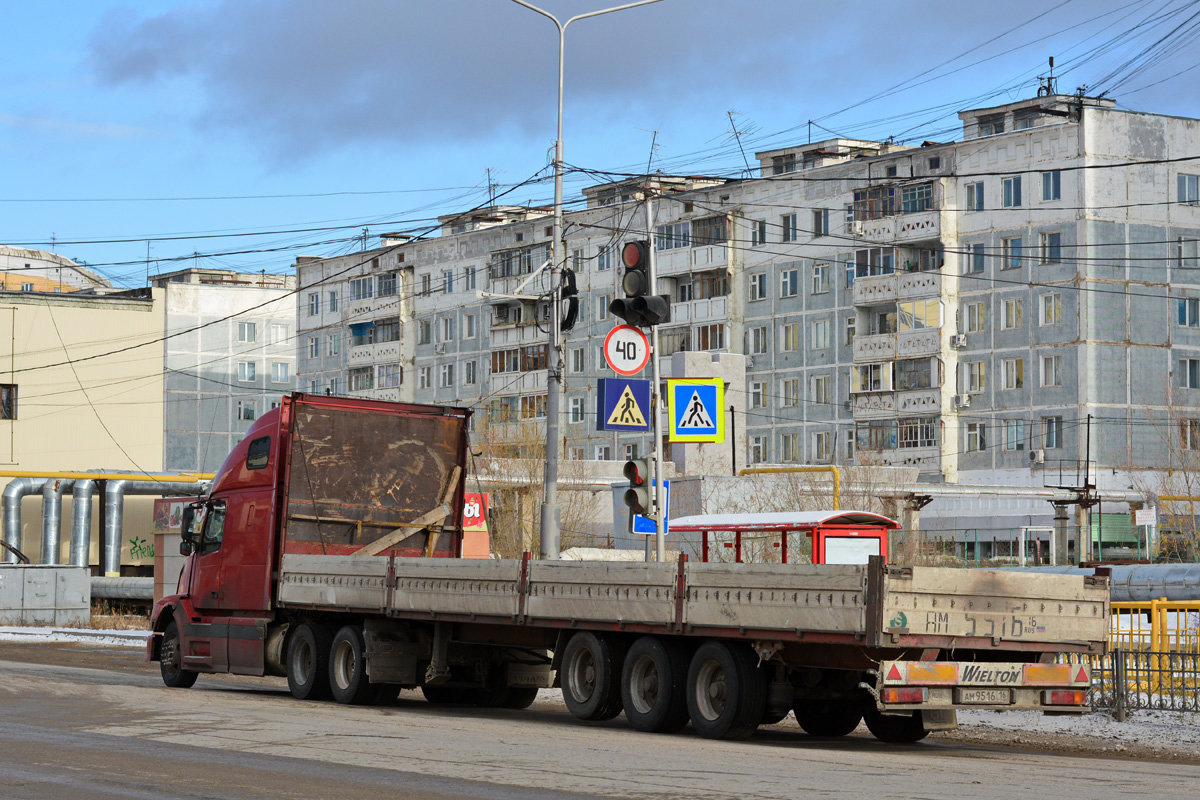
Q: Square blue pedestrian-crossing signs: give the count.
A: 2